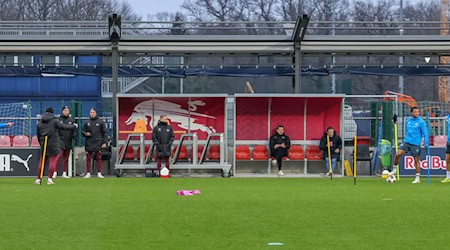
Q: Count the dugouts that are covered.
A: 2